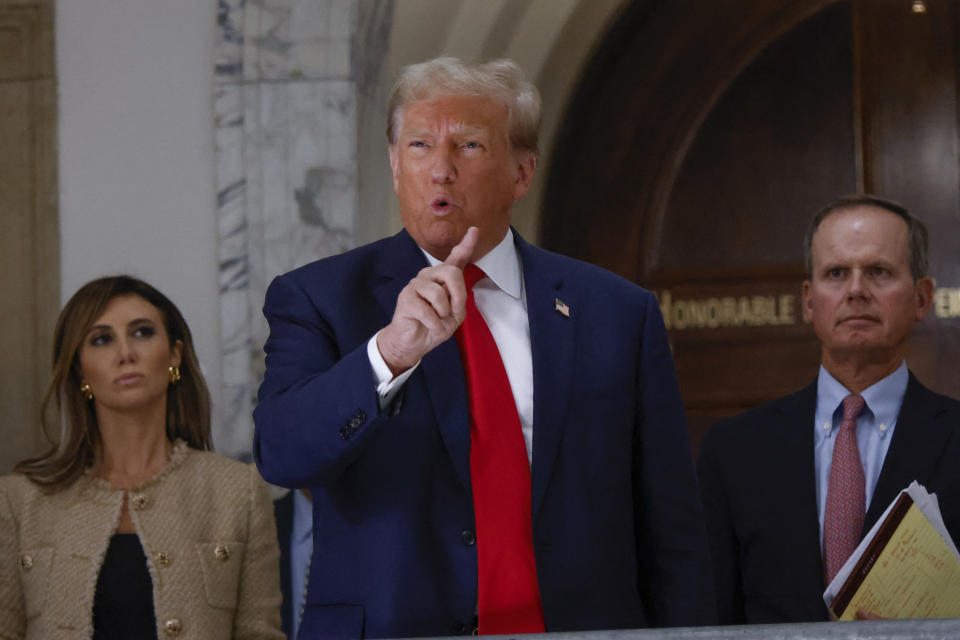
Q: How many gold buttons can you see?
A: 5